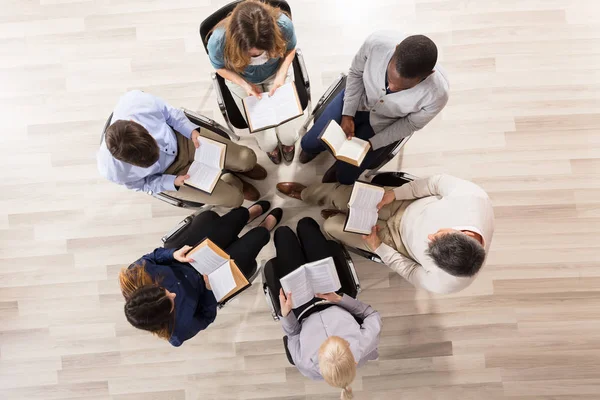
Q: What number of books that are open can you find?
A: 6